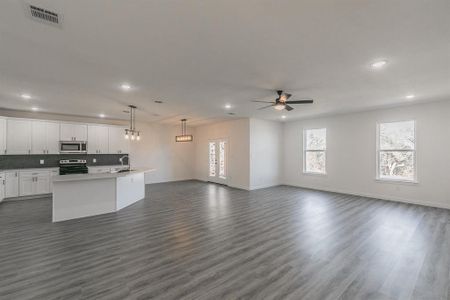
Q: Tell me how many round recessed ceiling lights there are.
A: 8